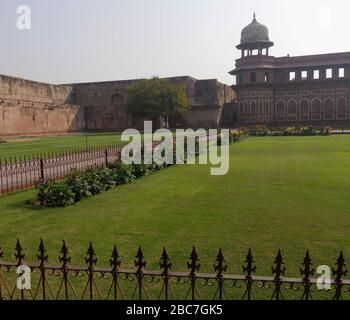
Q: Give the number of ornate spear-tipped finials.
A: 13